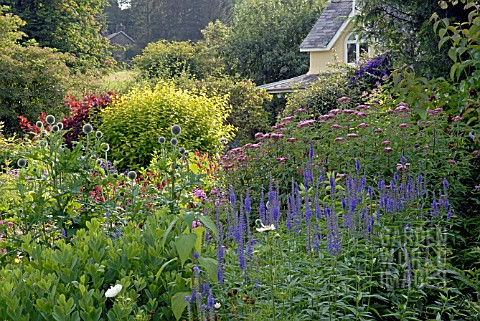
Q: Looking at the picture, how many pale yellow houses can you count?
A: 1